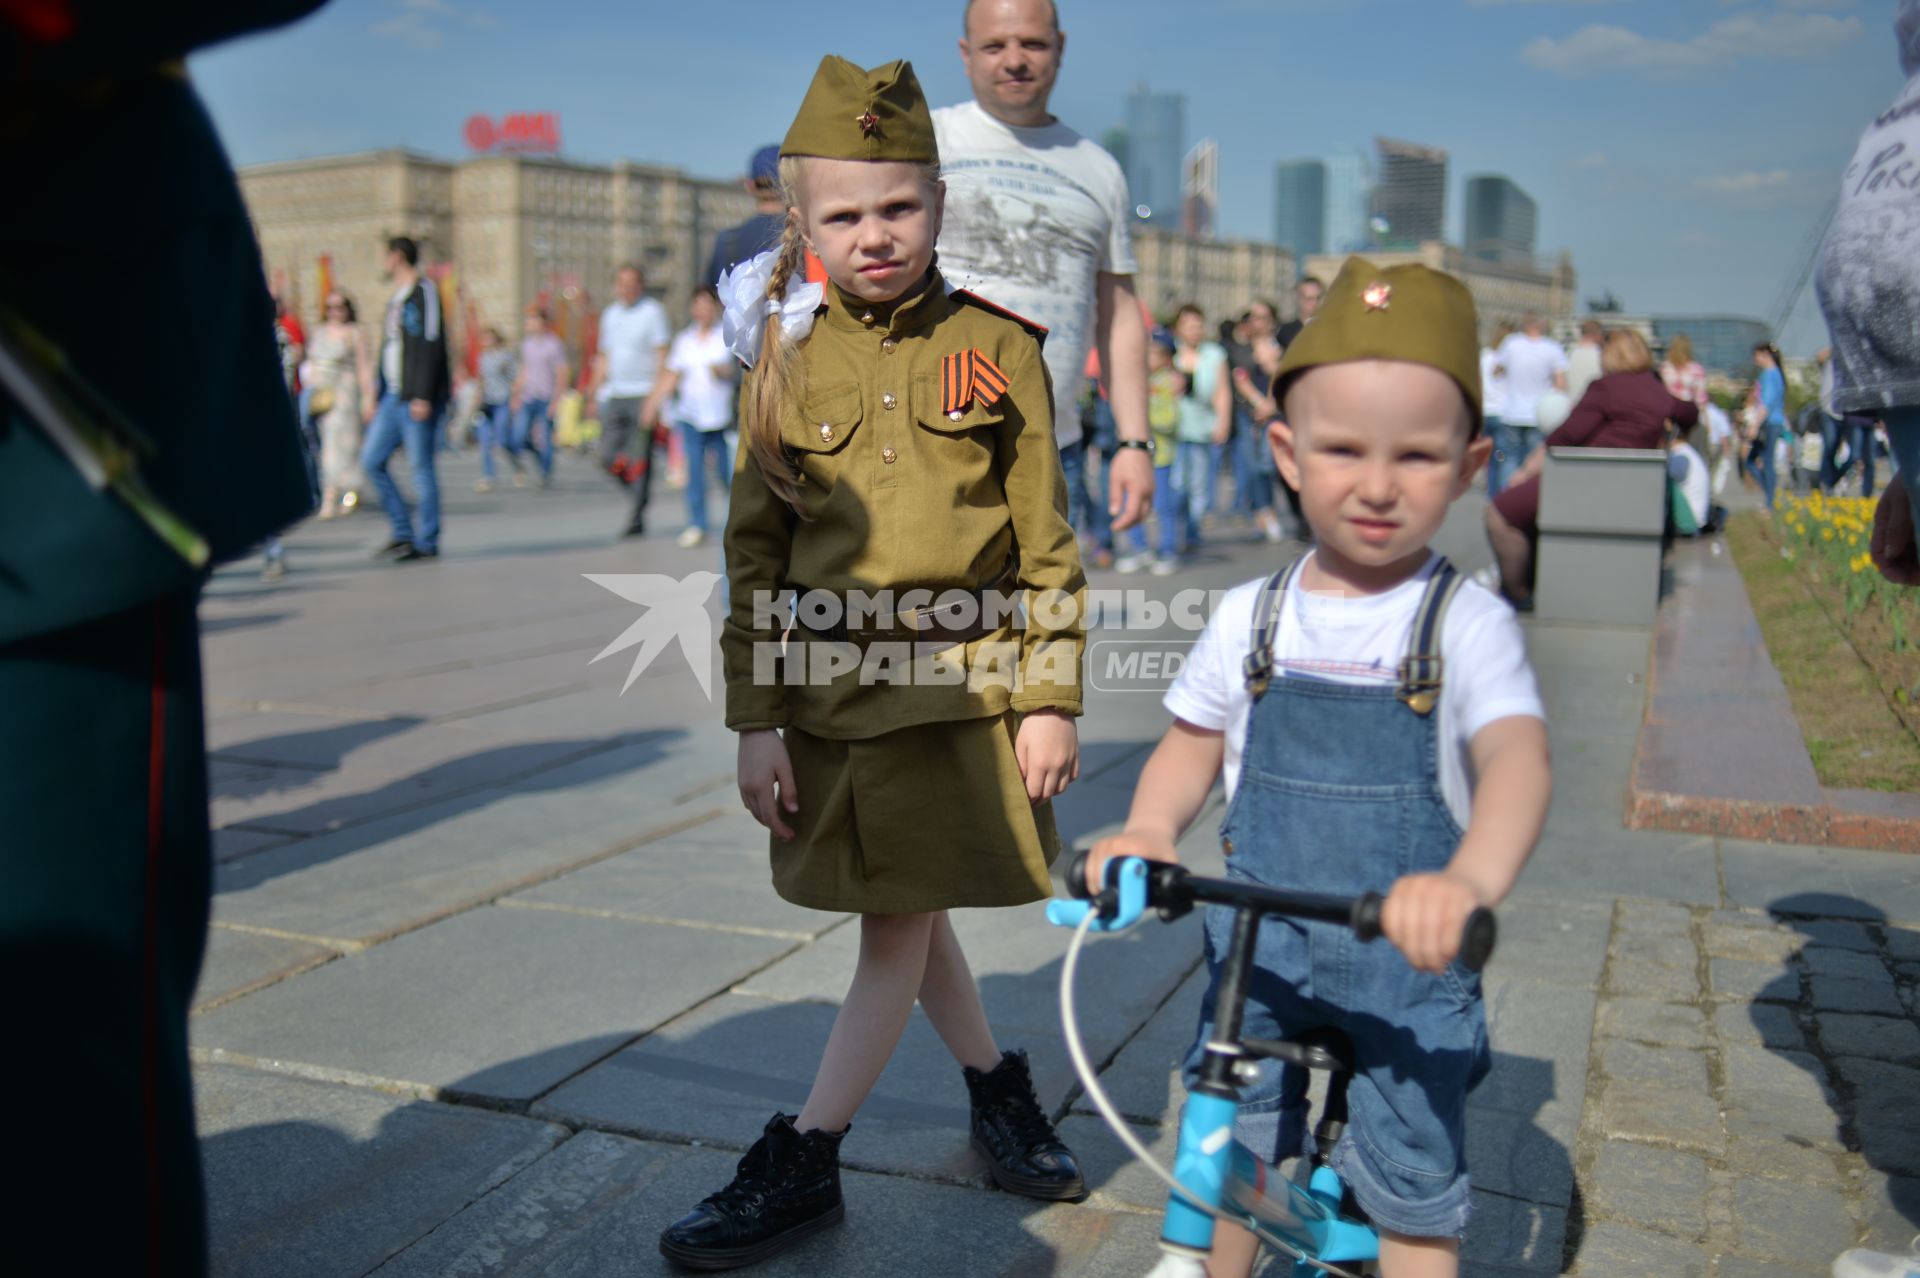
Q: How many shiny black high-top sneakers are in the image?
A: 2